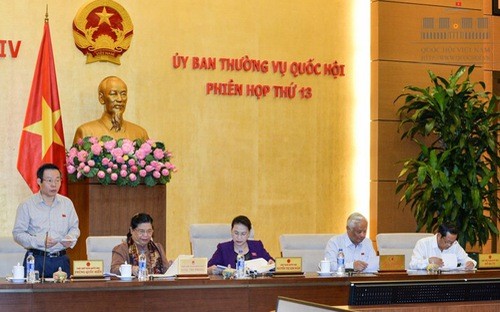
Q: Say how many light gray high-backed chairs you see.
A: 5